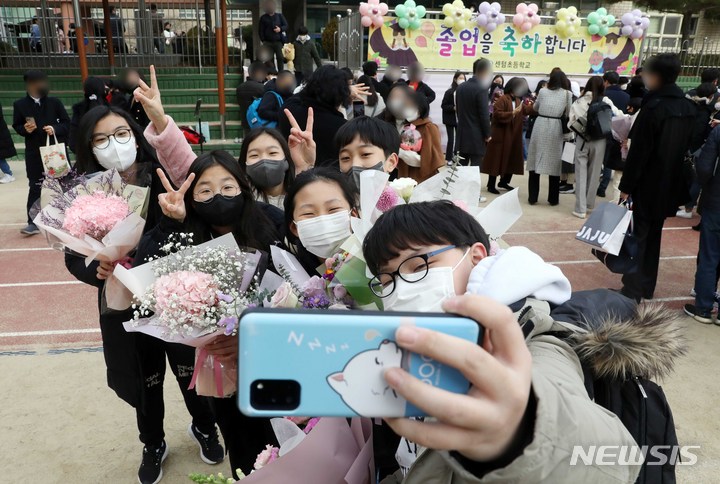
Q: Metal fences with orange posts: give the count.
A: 1